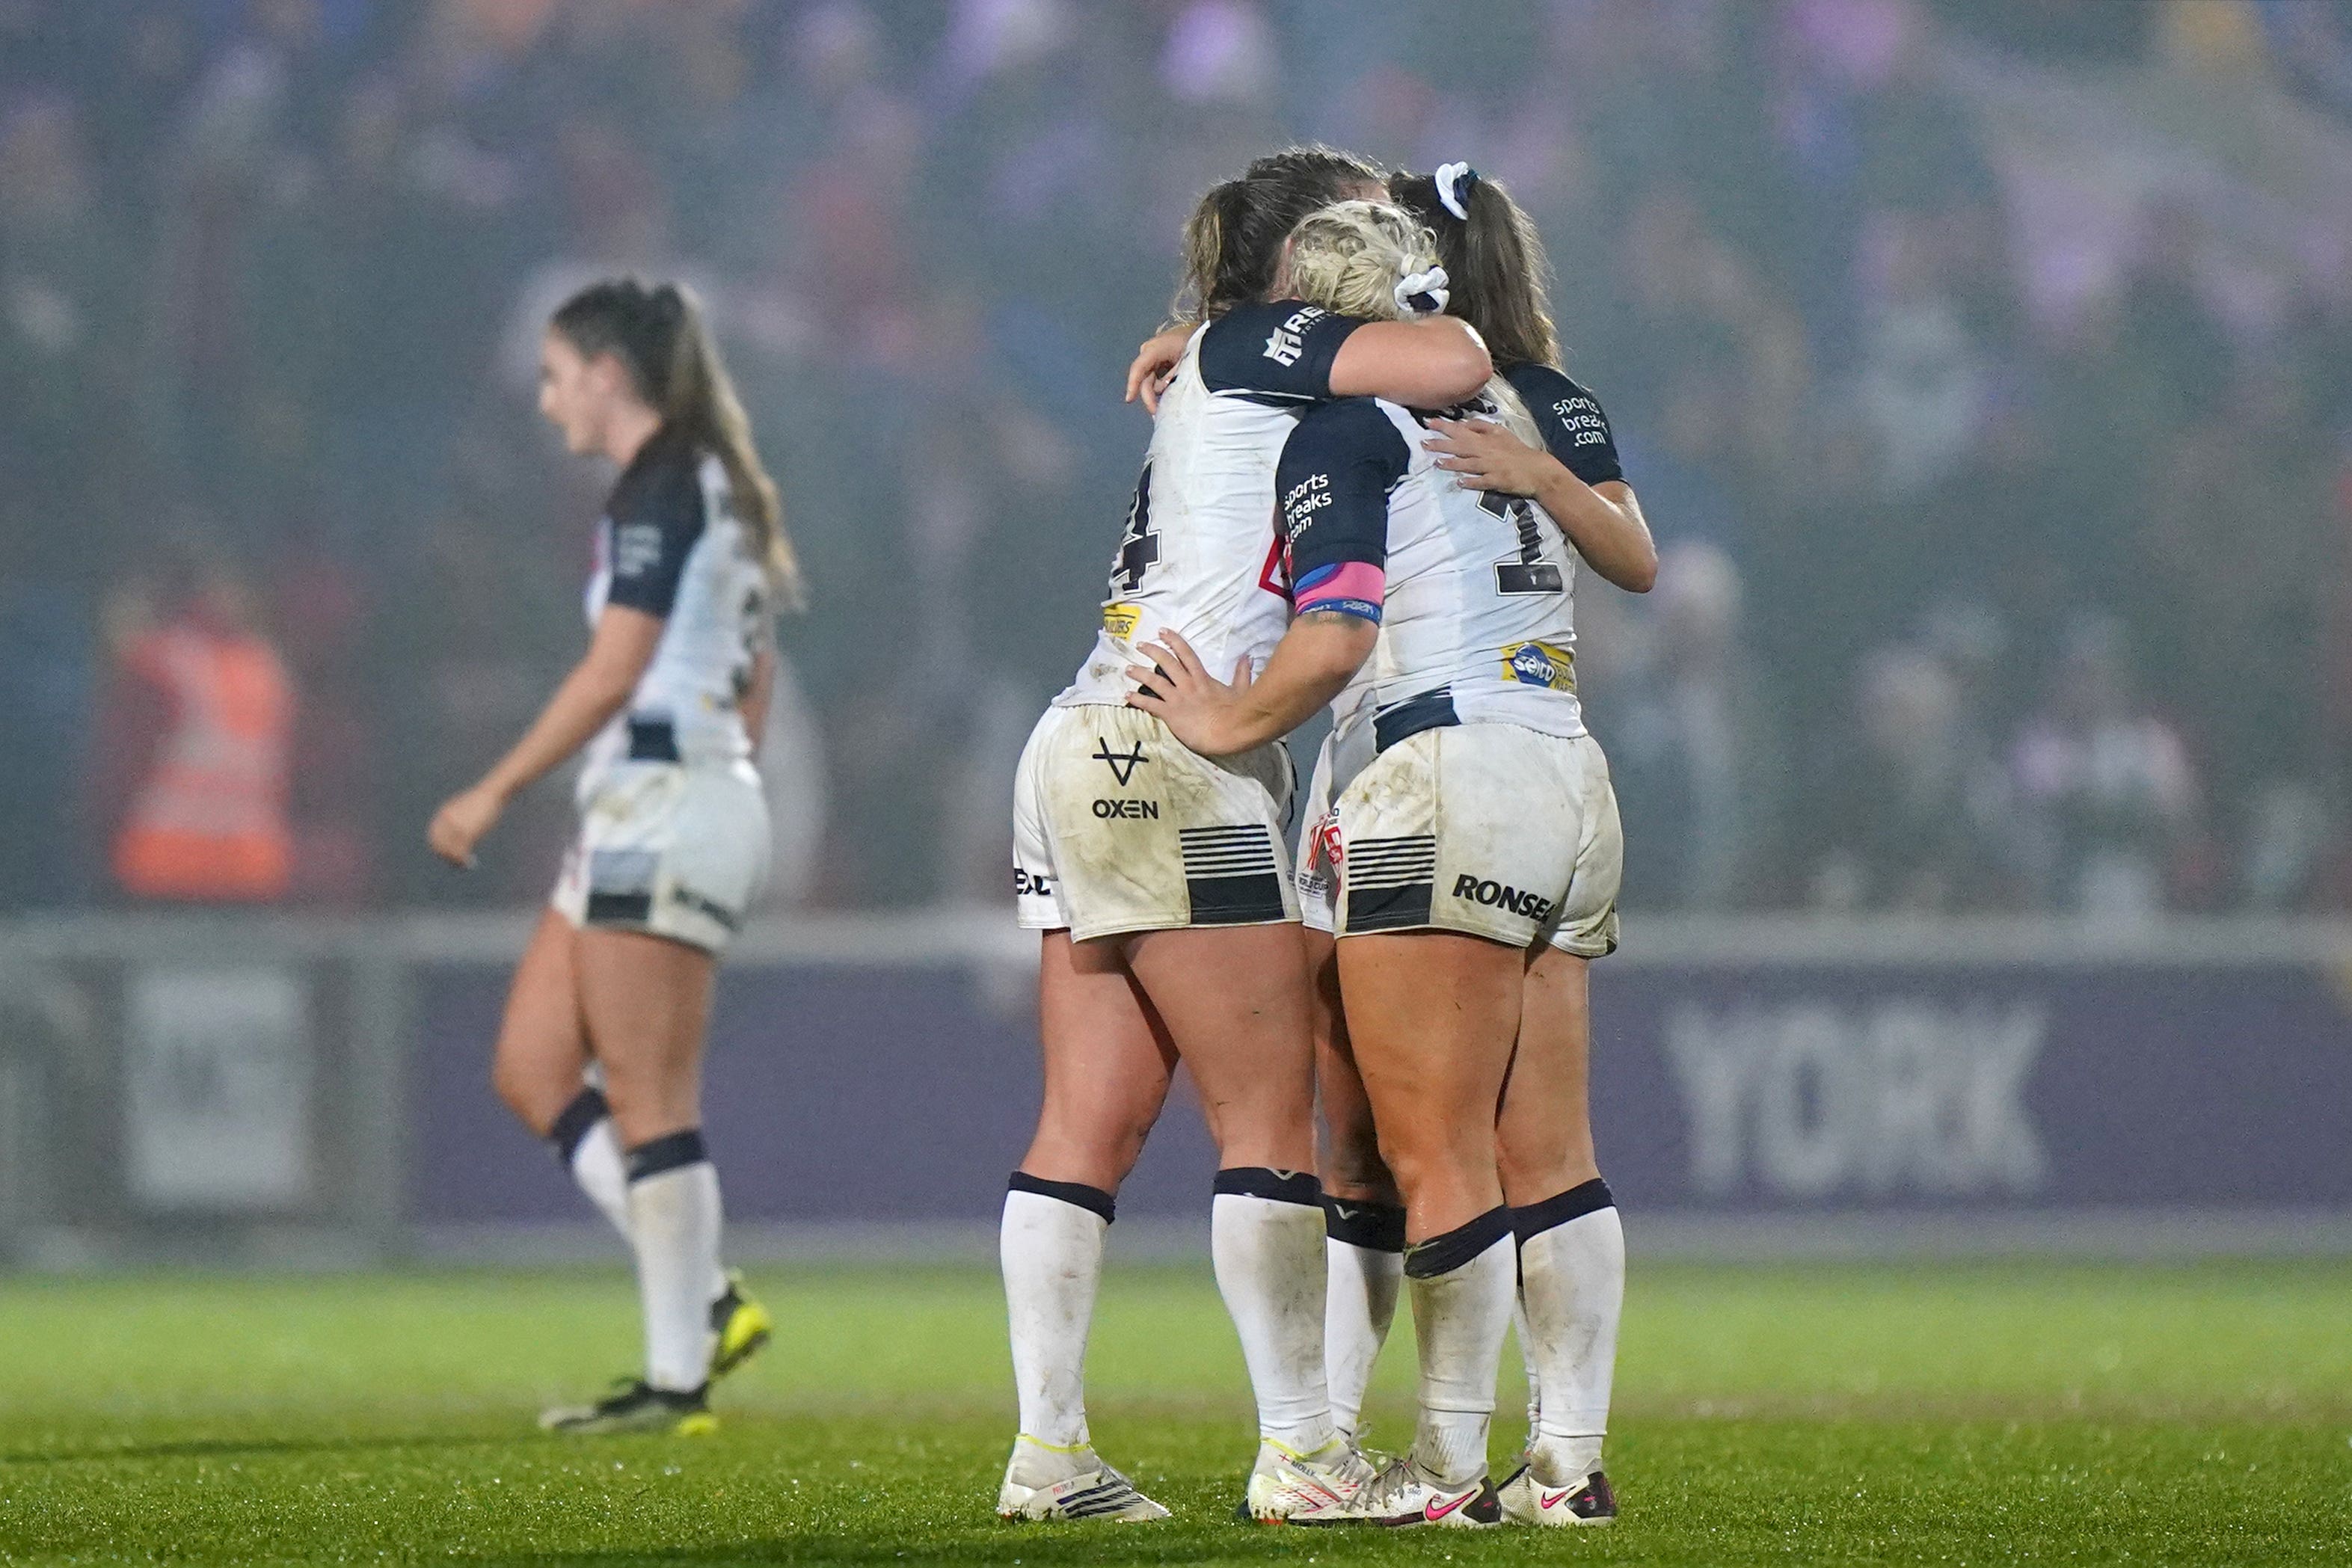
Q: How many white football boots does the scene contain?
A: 4